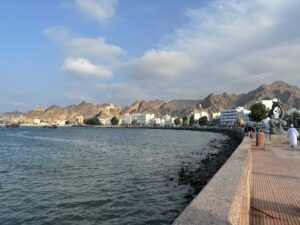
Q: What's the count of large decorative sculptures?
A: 1